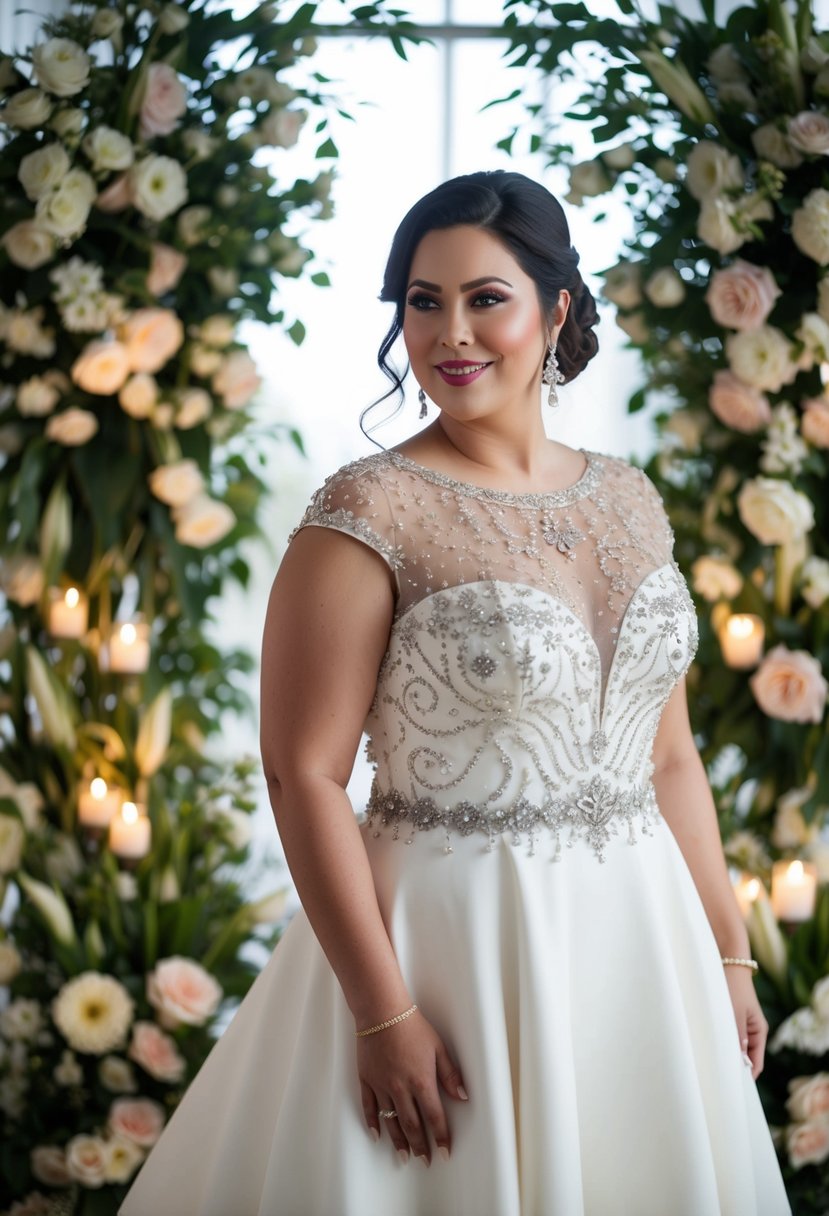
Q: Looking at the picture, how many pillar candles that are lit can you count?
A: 7